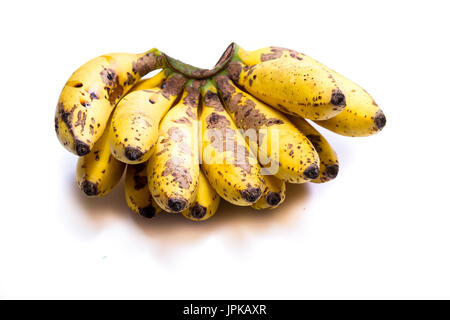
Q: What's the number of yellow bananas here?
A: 12